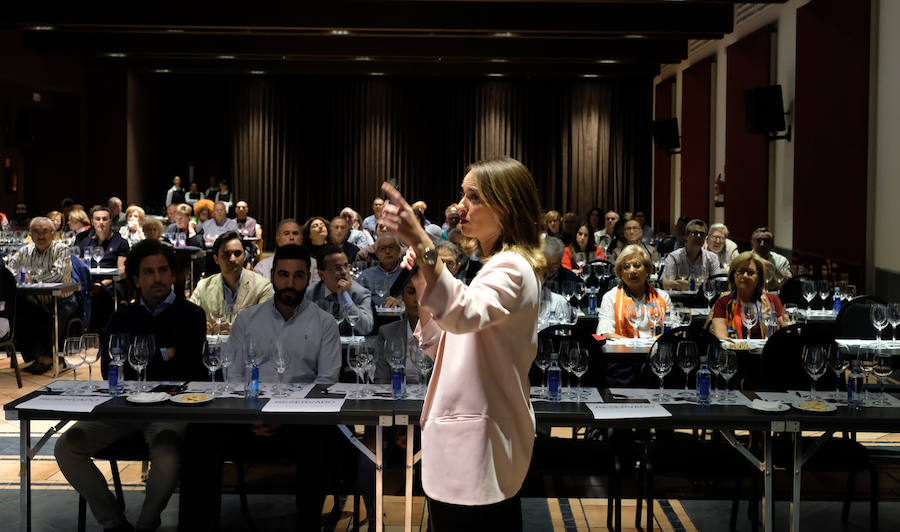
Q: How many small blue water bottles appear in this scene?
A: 14